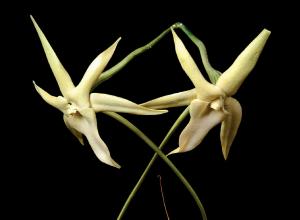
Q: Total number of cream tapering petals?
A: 11